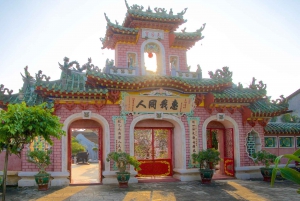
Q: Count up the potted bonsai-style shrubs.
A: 4